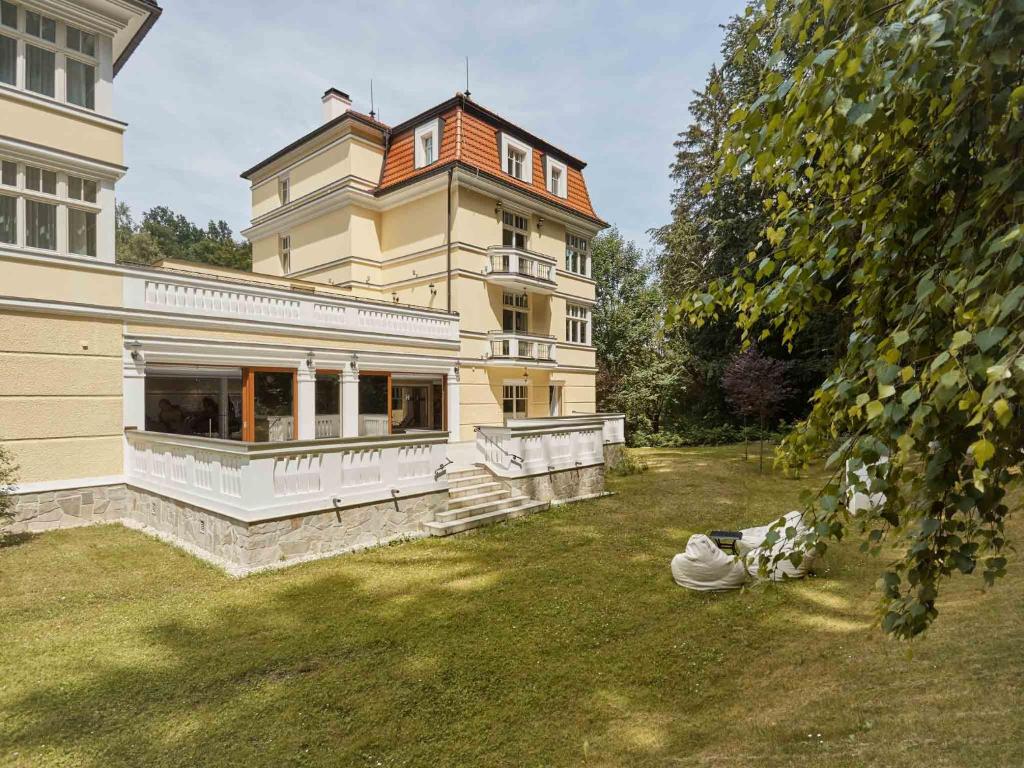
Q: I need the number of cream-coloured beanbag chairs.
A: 3